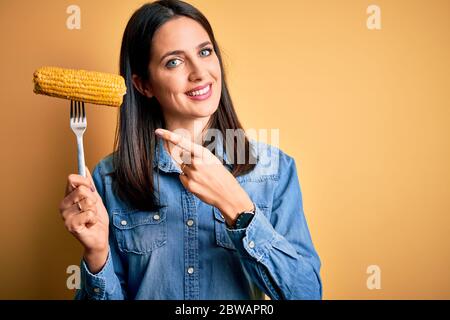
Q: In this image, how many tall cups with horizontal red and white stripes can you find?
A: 0